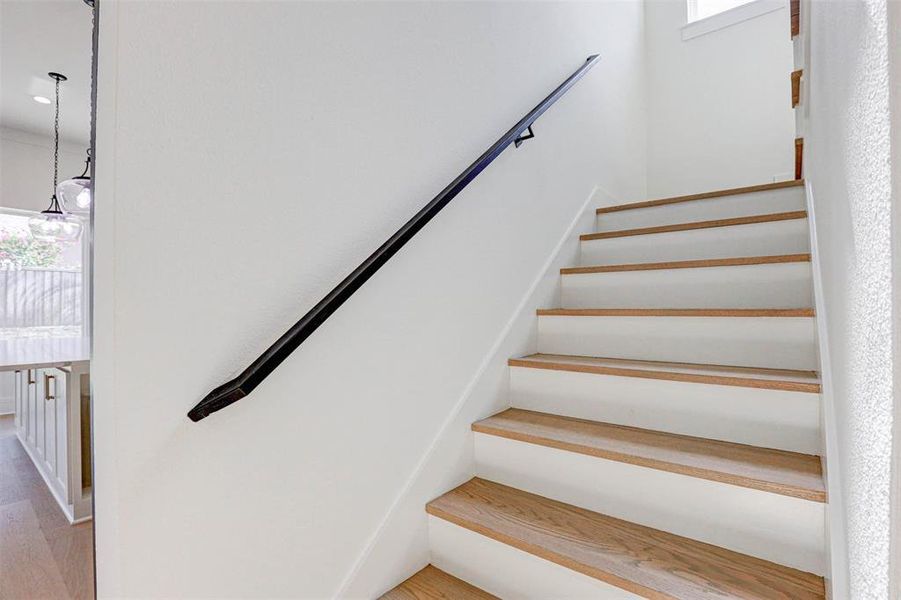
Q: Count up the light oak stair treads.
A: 8